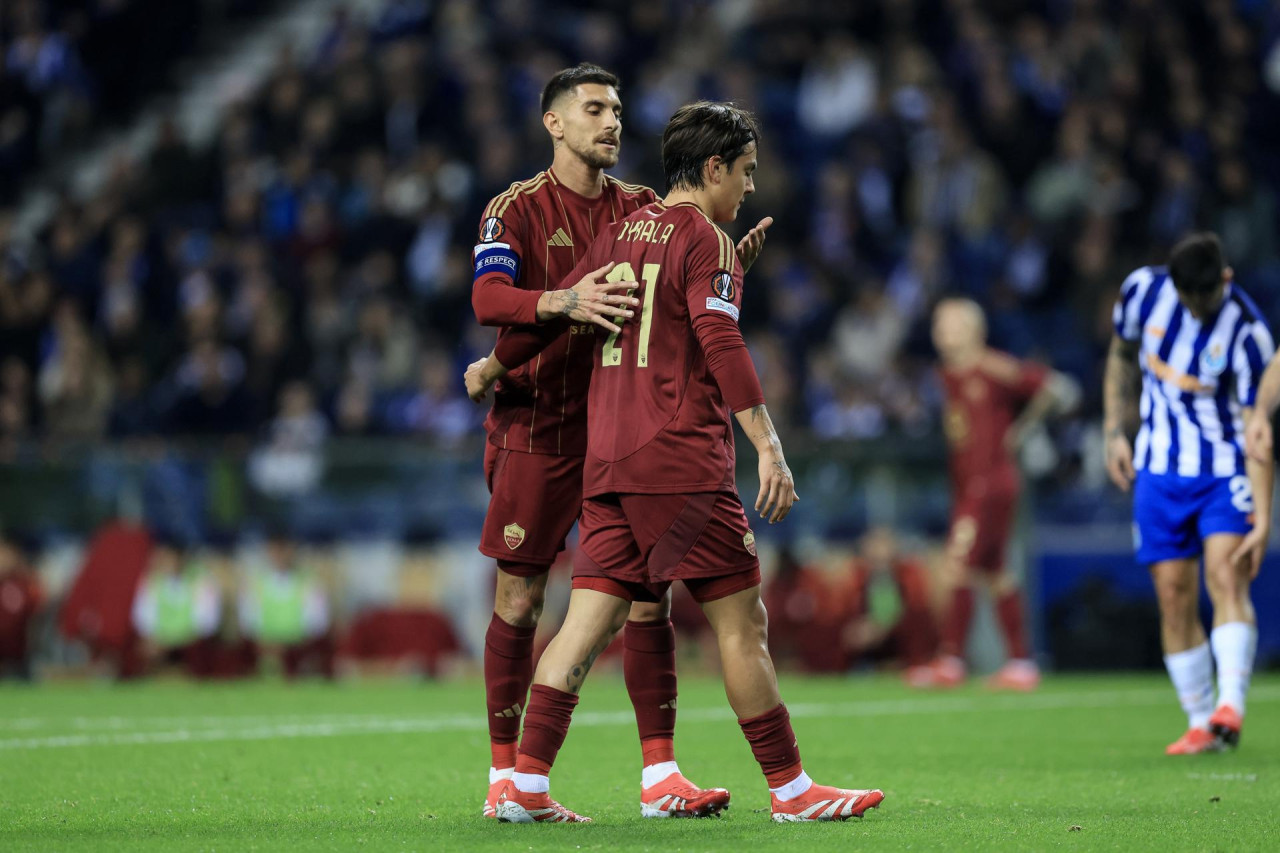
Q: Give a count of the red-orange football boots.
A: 8